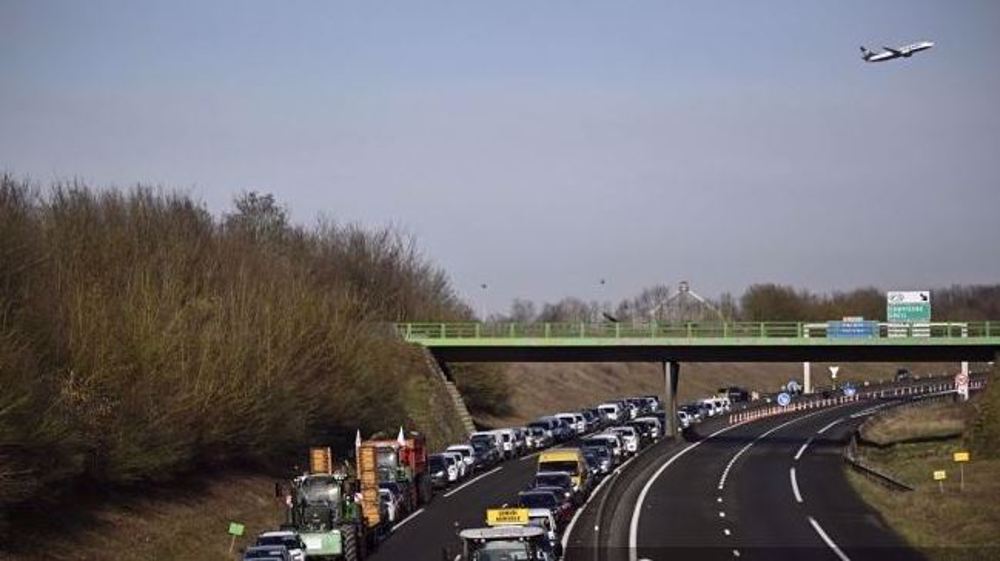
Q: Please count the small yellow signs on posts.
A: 2